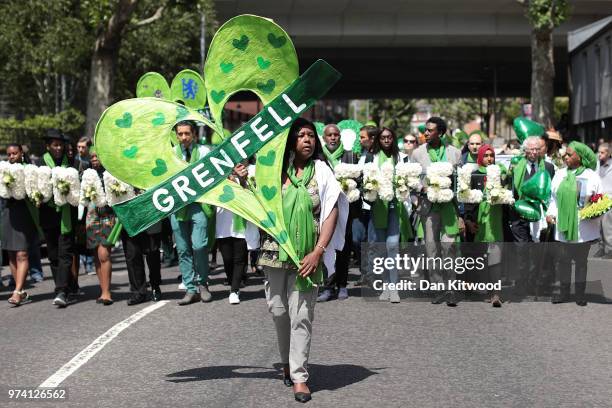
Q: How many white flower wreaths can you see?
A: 11